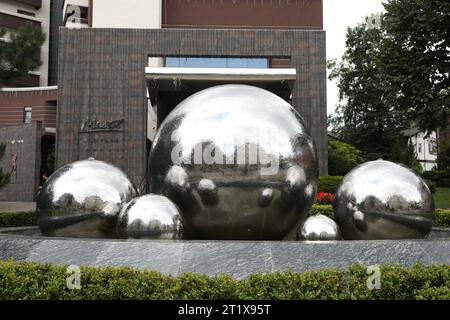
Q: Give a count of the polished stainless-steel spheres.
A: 5